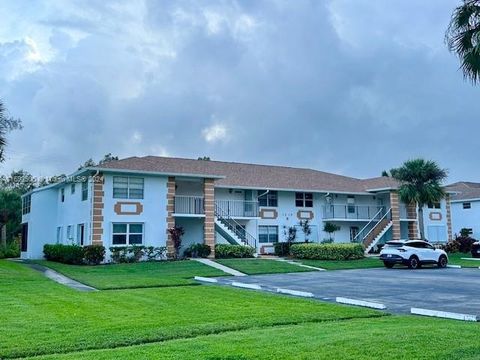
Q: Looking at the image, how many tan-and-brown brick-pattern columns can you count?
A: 6